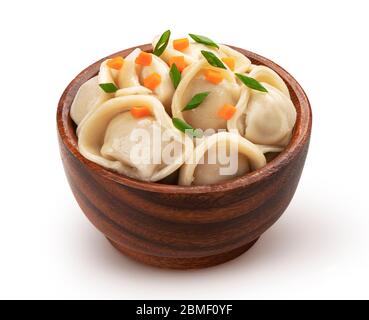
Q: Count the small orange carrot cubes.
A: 9